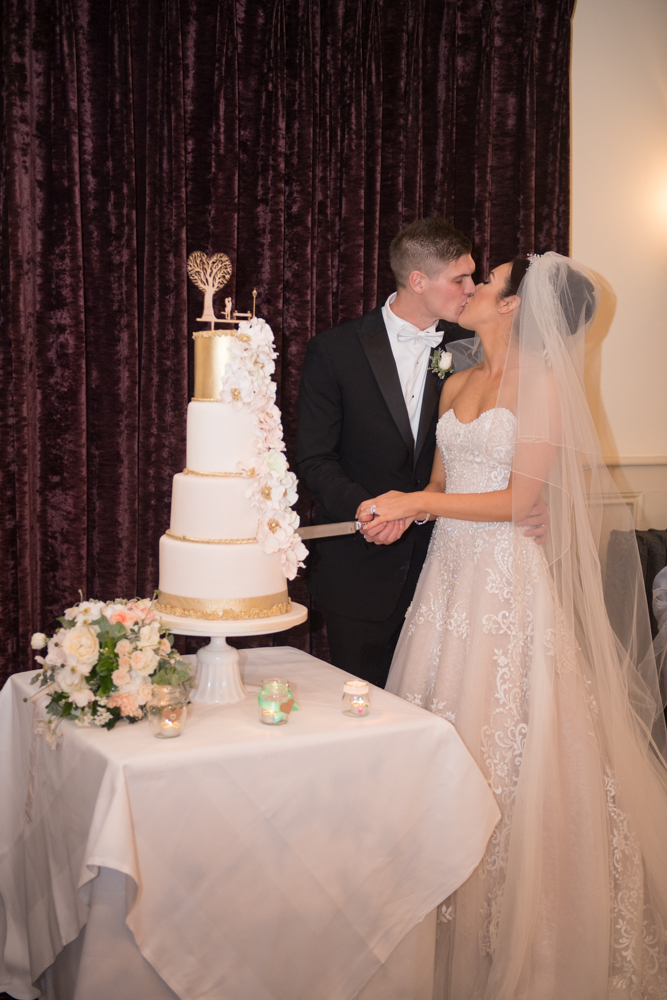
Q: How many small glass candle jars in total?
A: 3